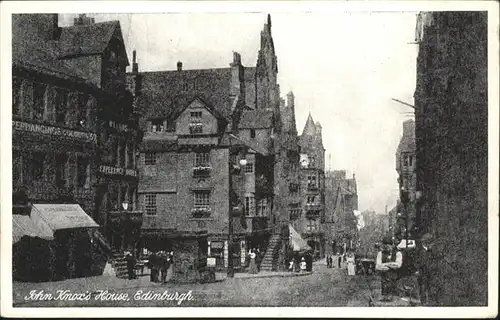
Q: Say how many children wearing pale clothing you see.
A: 2